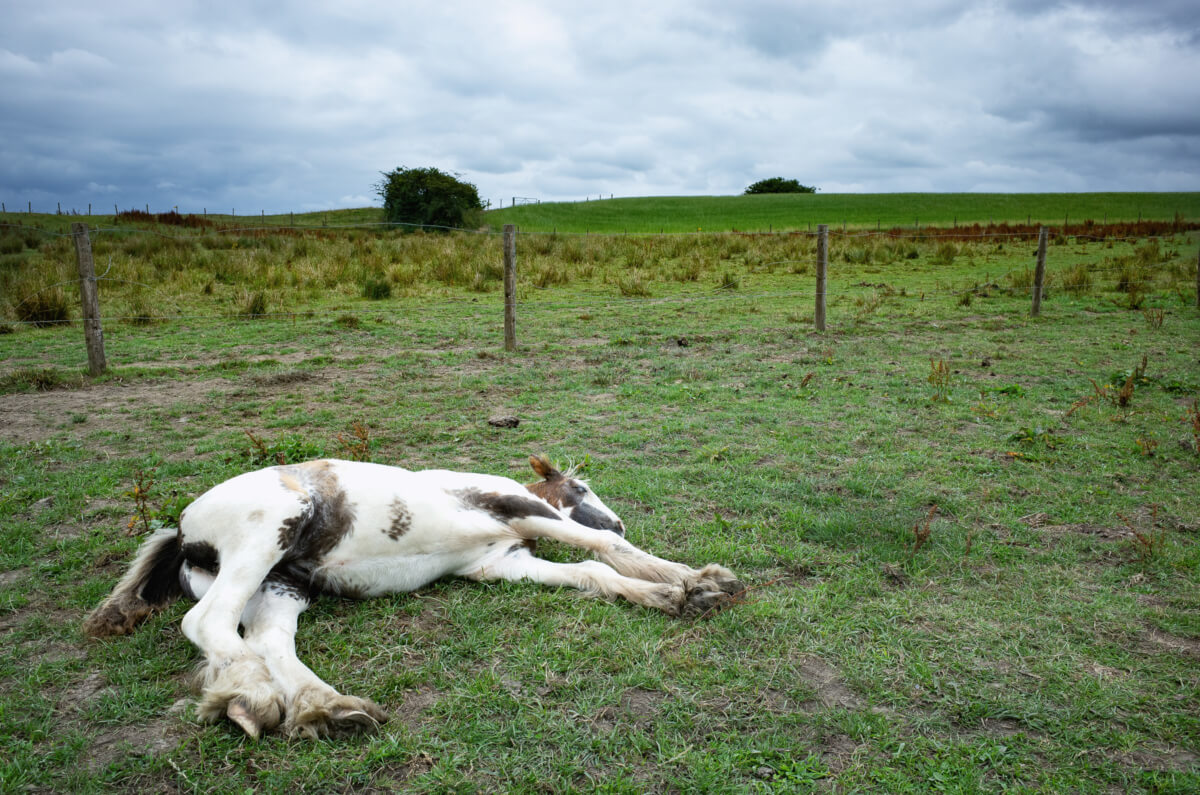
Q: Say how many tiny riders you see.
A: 0